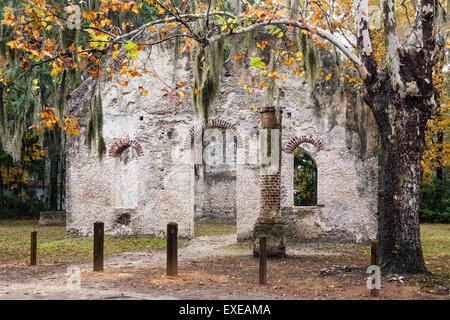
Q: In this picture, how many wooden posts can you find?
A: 5